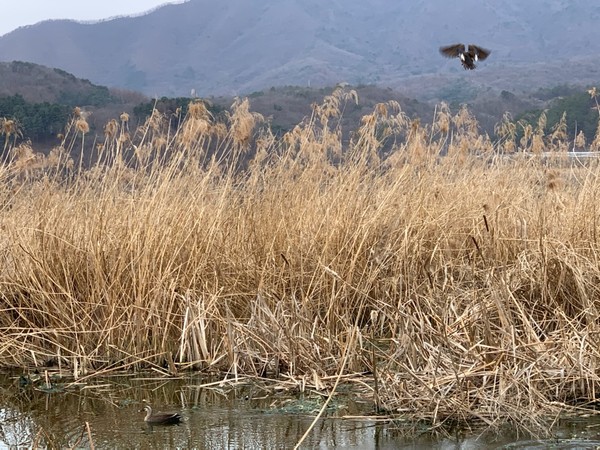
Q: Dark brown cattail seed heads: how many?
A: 3